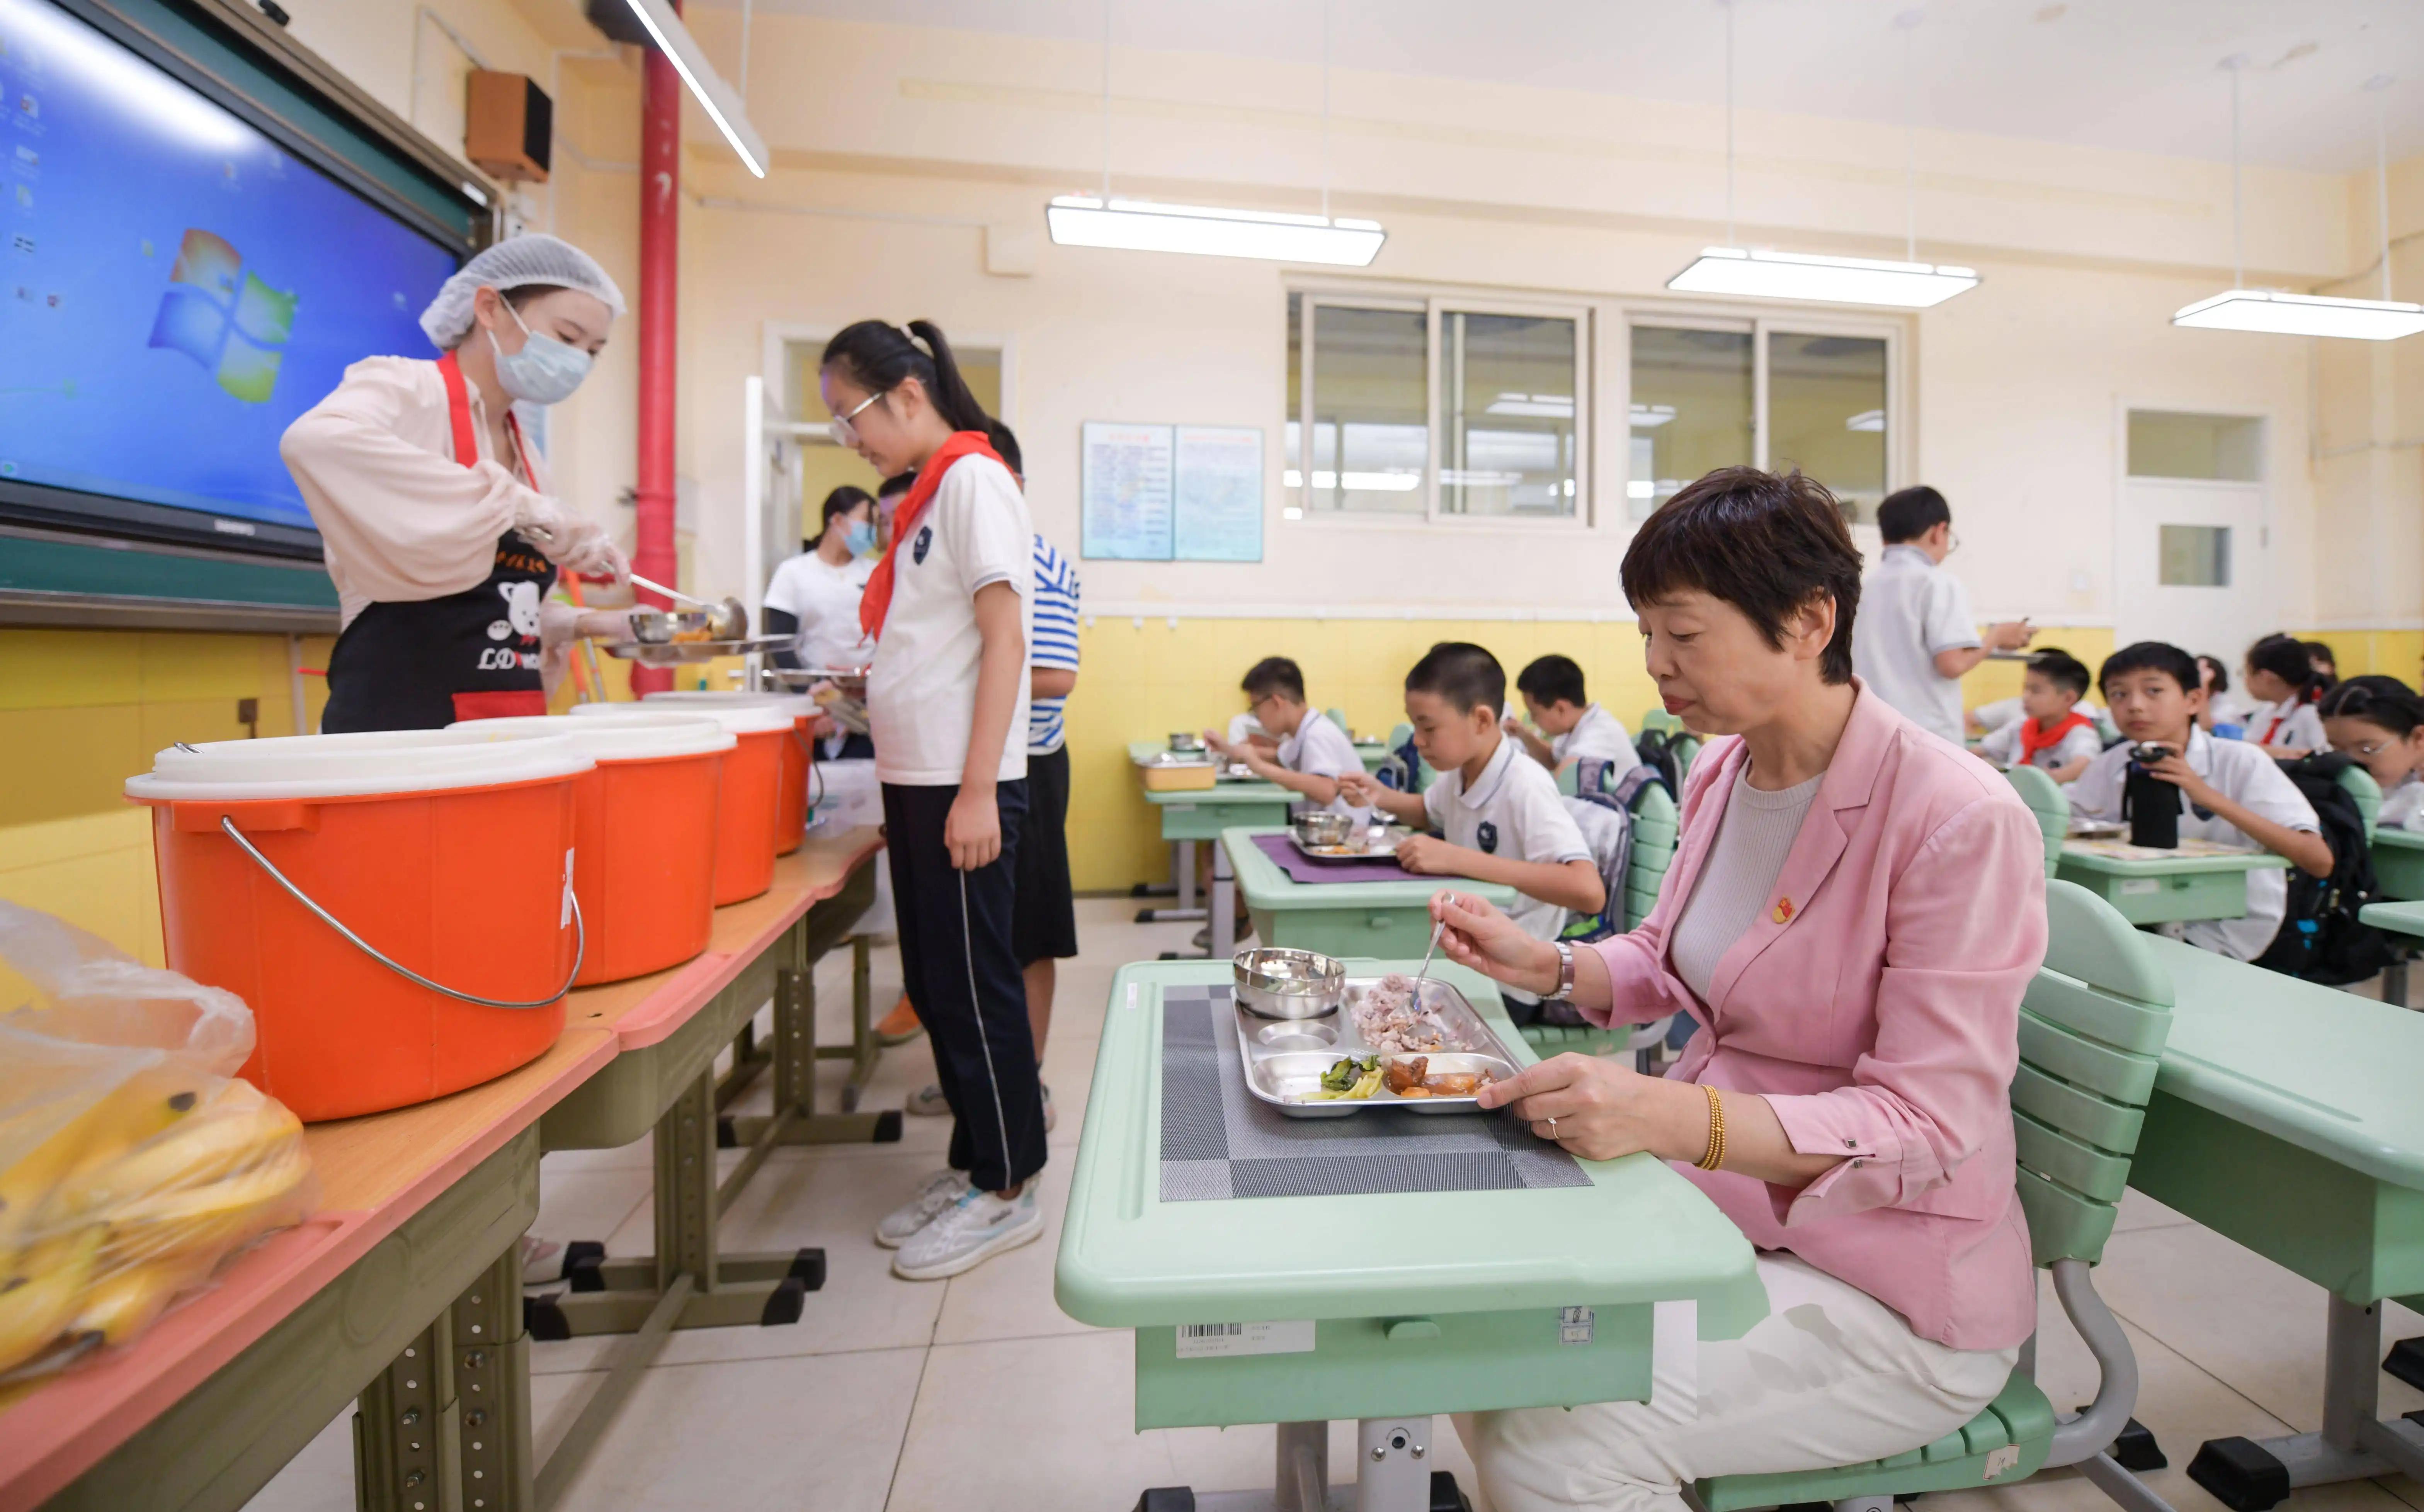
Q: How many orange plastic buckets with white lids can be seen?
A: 4